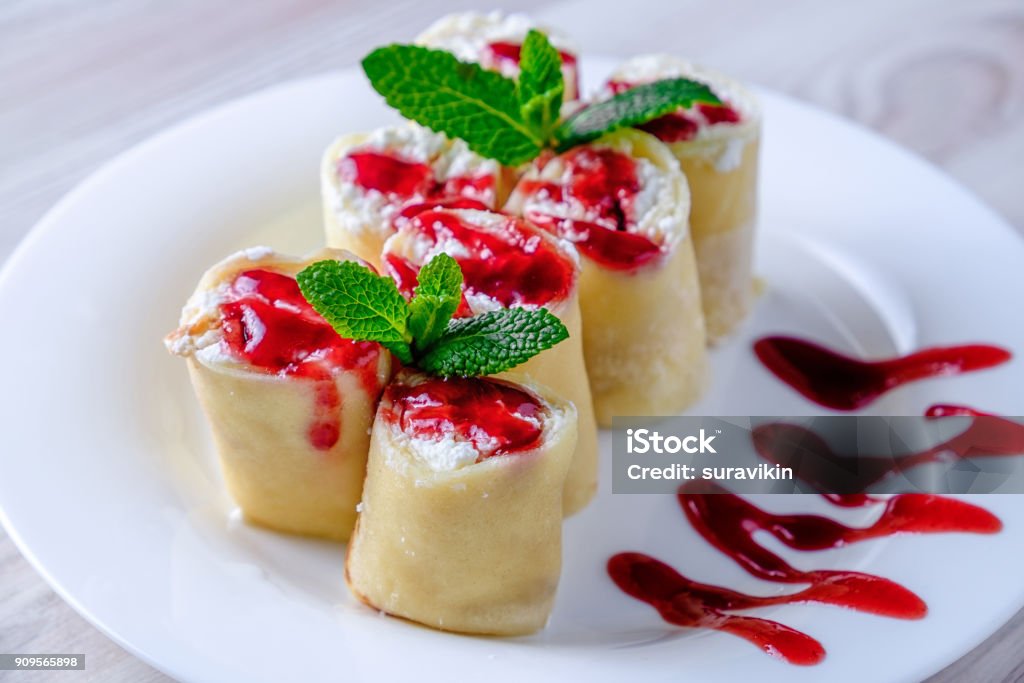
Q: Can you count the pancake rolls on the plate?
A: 7